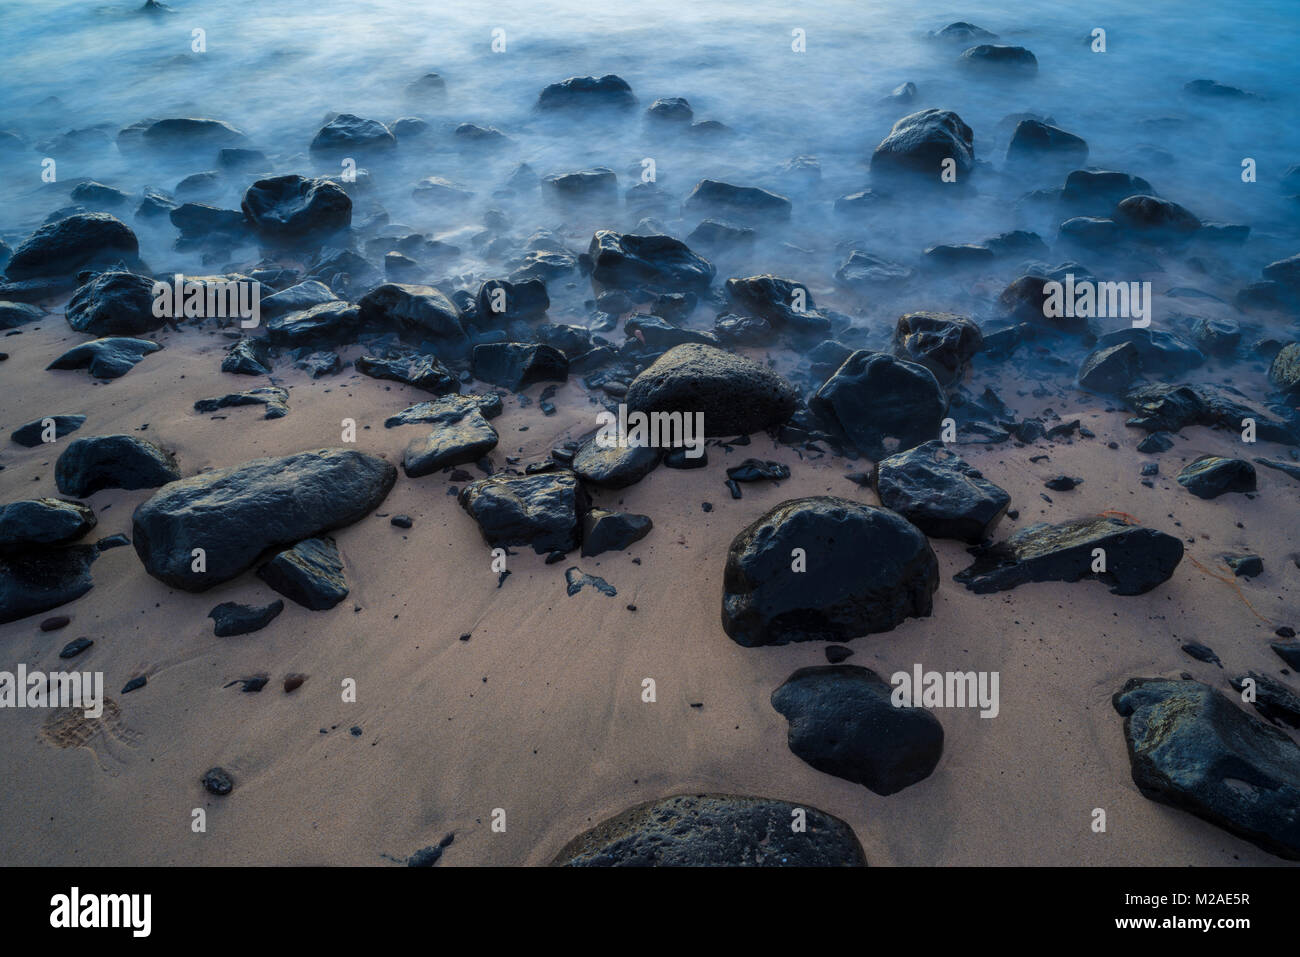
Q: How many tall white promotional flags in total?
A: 0